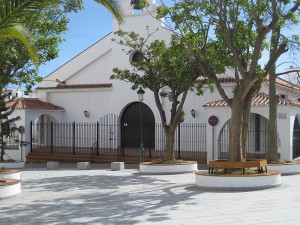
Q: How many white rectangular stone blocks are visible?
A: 3